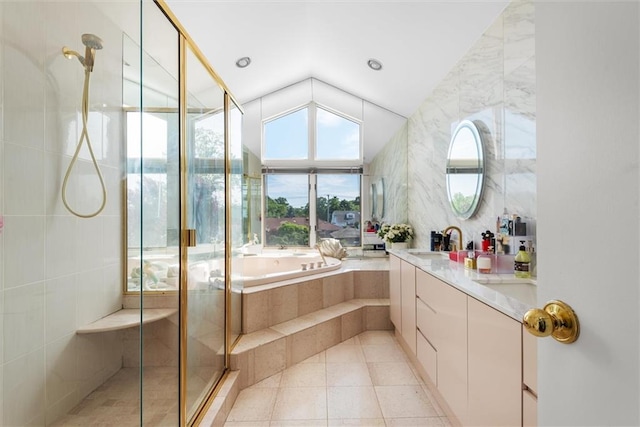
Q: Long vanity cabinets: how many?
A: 4